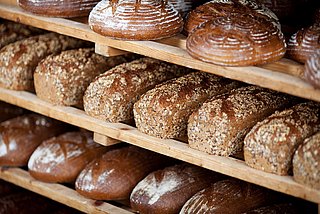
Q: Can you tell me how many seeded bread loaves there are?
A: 8